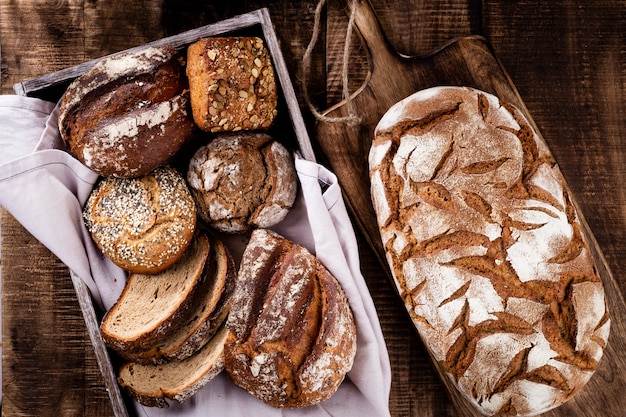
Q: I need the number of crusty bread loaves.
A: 6